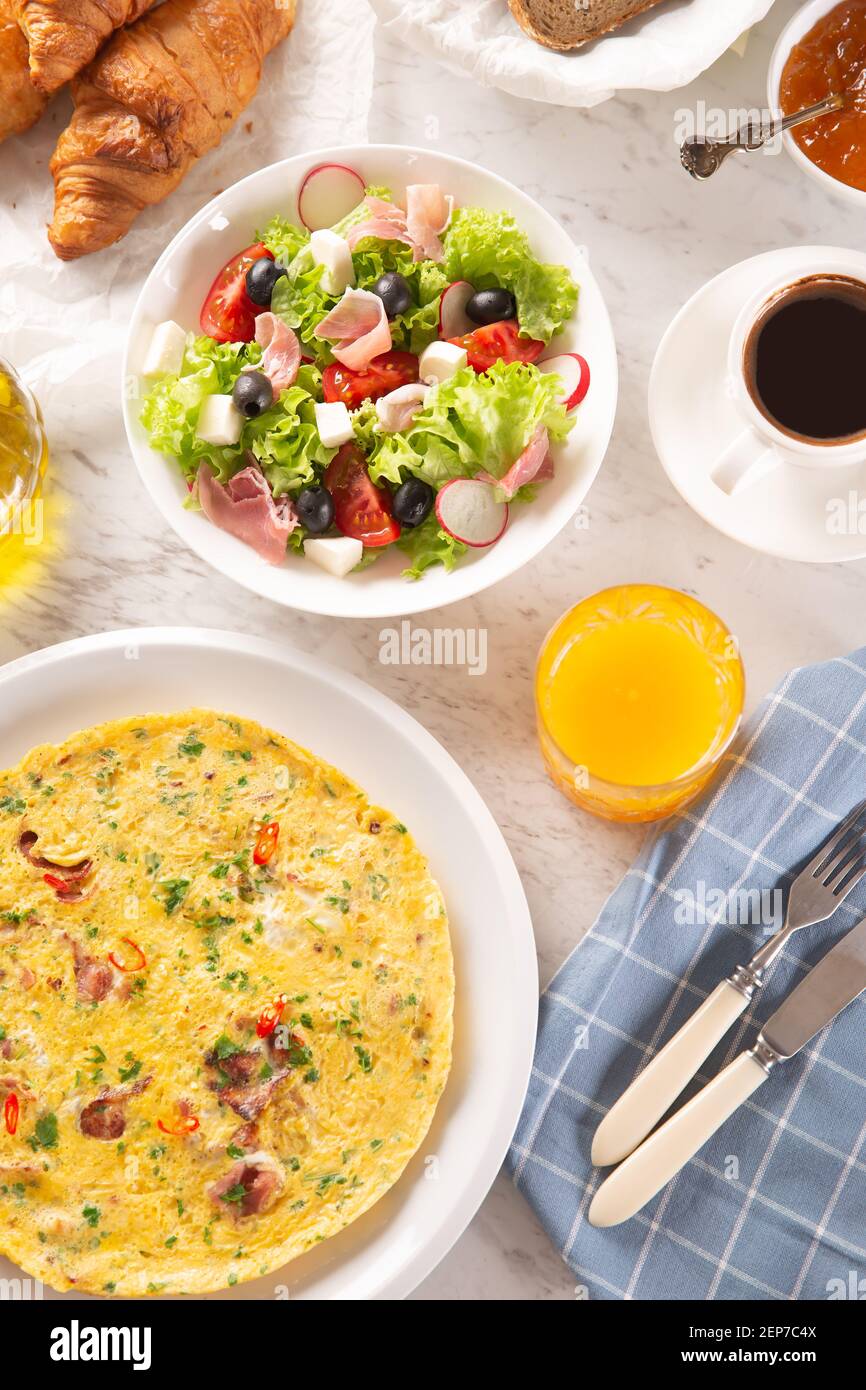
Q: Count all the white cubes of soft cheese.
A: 6